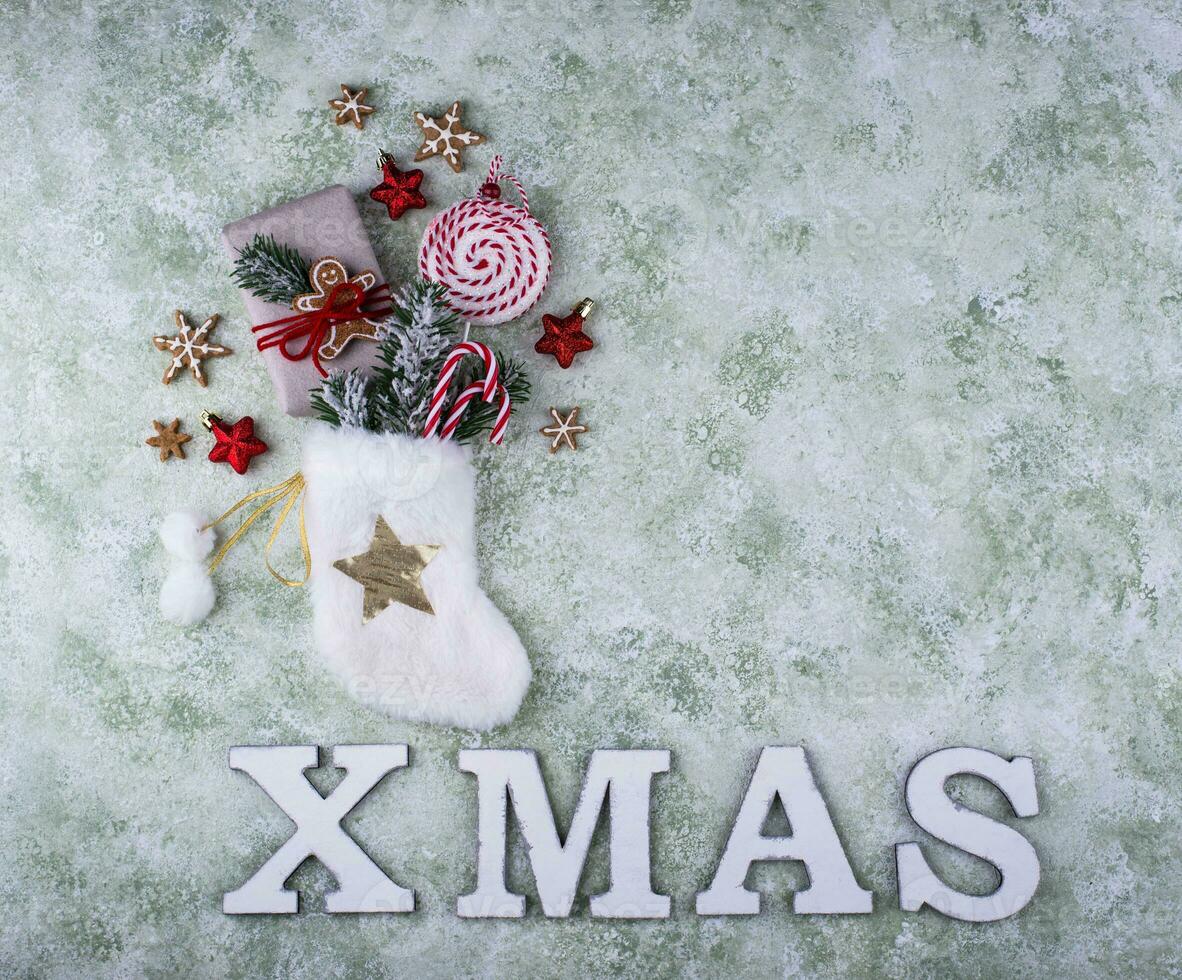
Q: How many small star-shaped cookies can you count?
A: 5